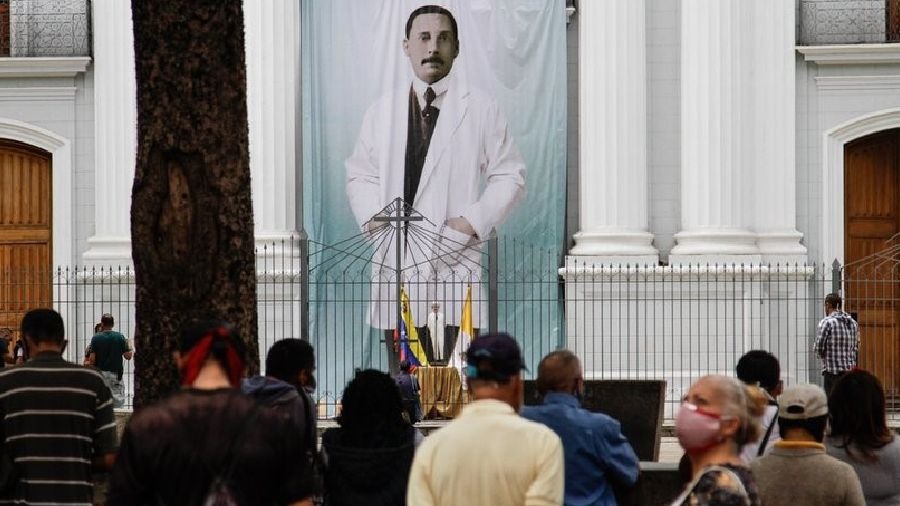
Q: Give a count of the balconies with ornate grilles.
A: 2